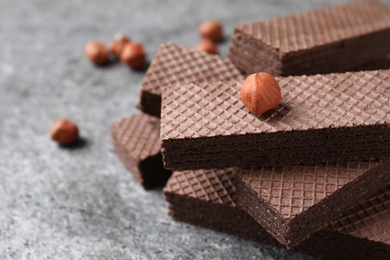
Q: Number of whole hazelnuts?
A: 7